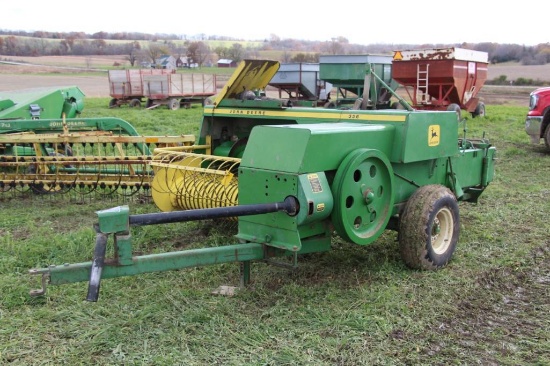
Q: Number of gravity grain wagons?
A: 3